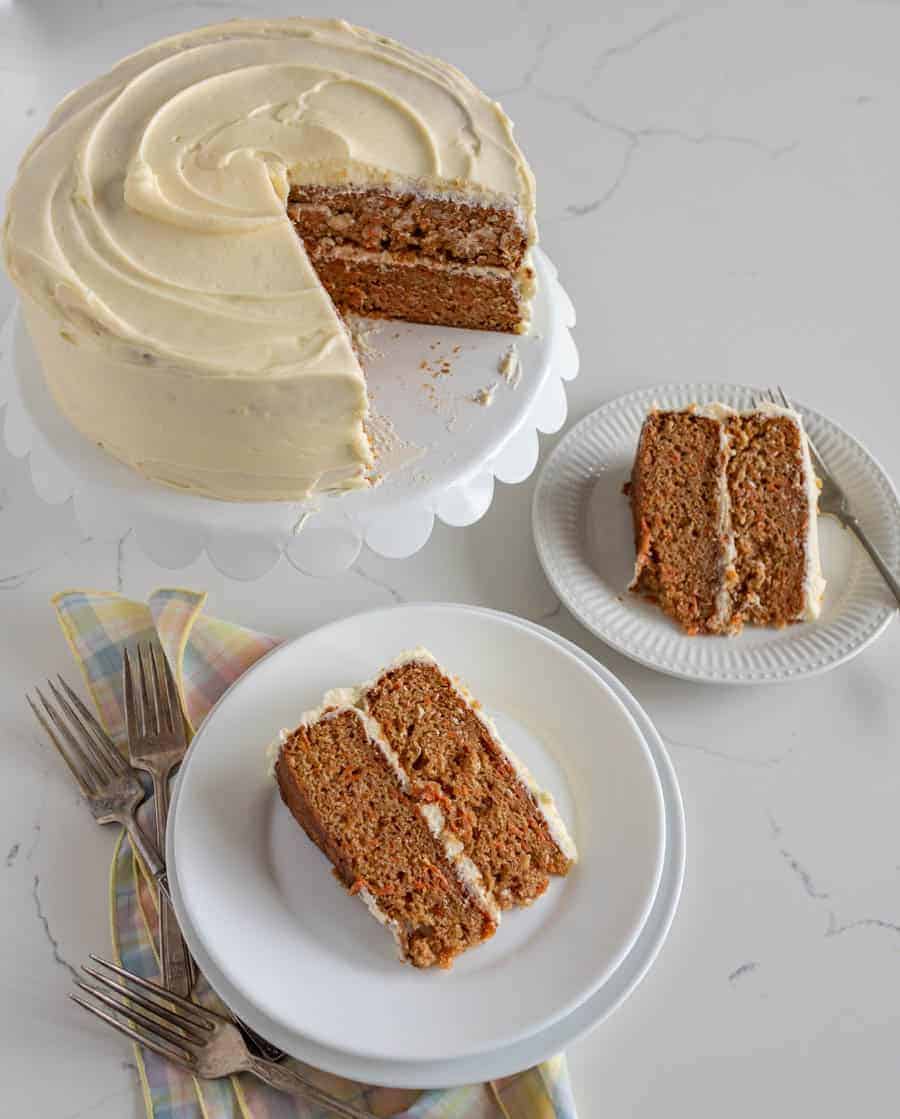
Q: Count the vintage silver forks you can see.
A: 4